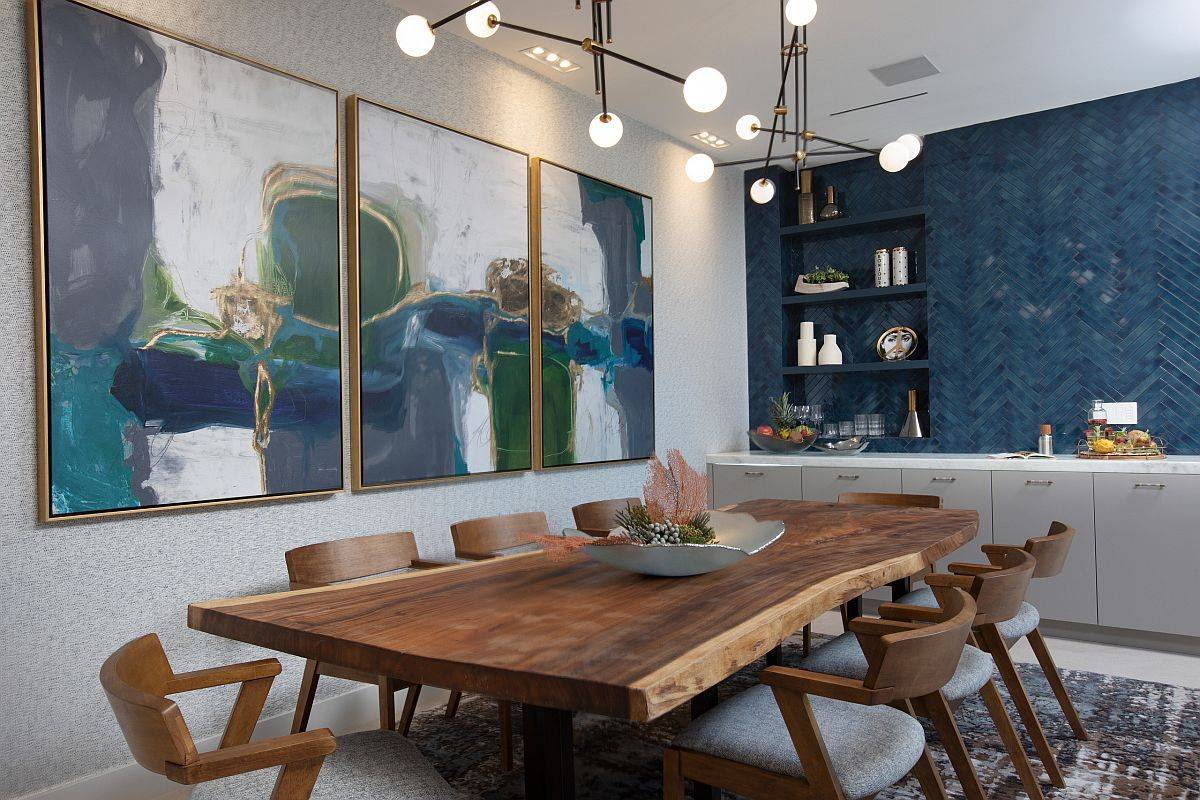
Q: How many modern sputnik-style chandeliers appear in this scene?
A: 2